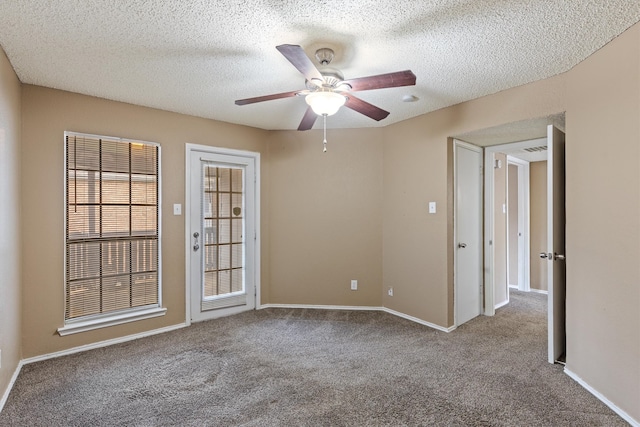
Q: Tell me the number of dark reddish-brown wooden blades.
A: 5